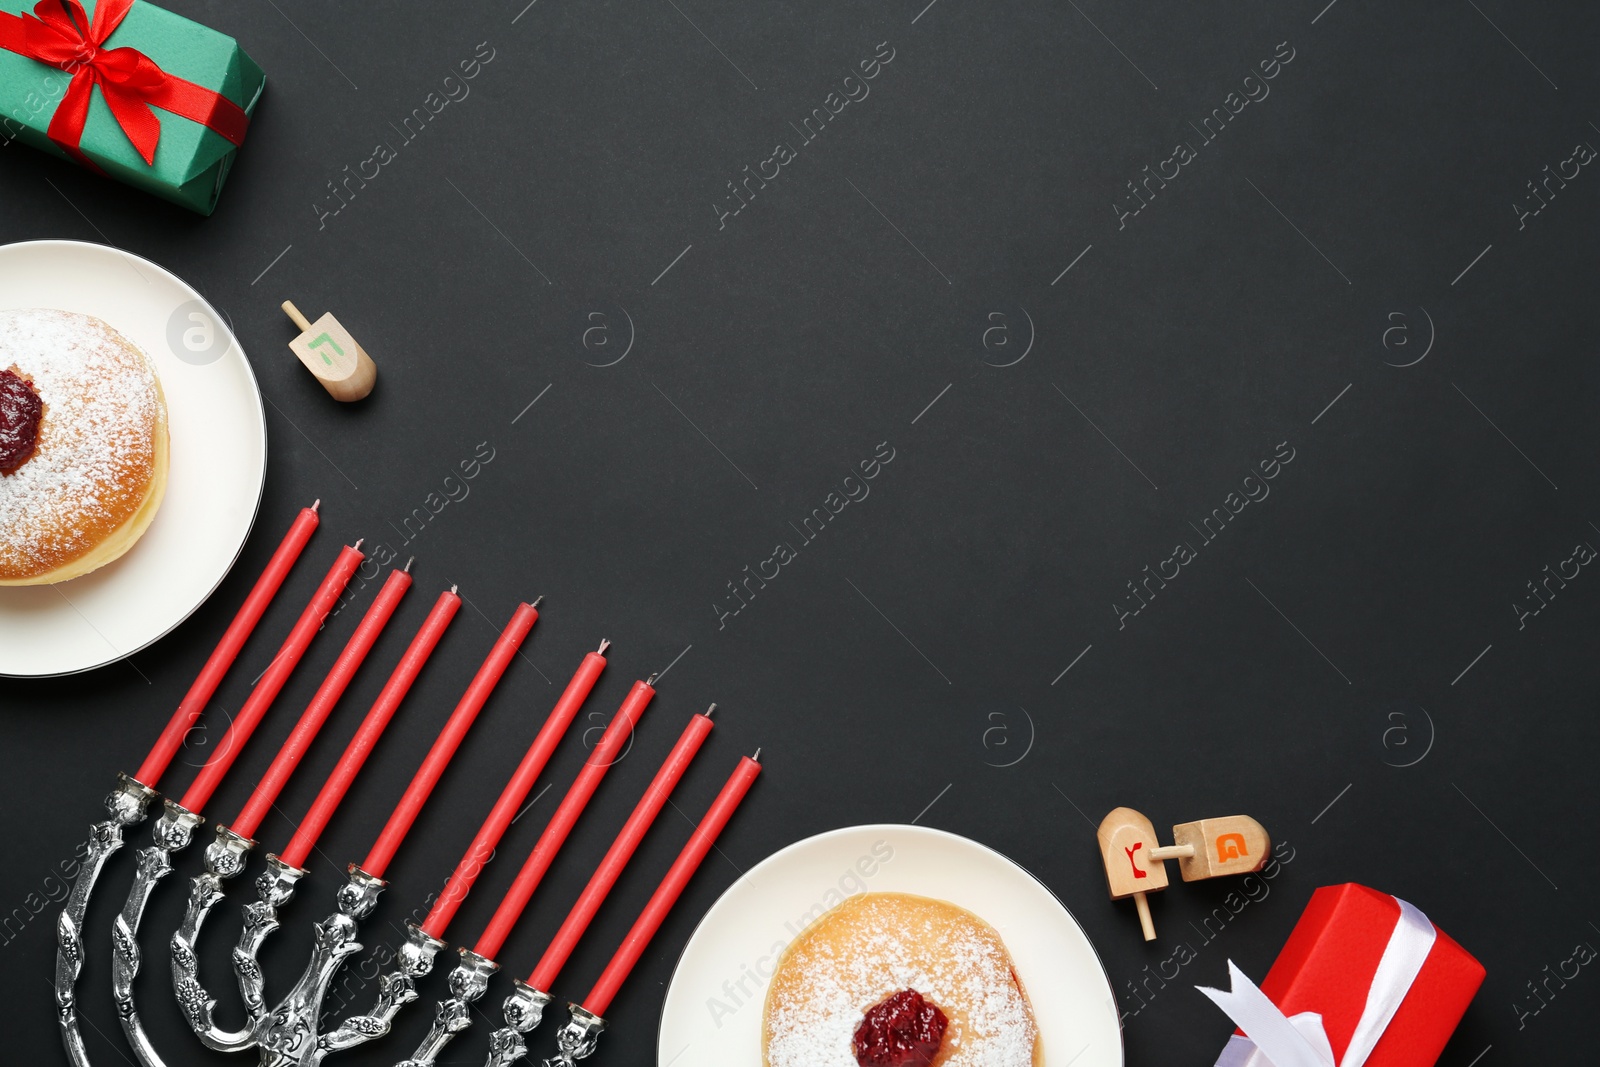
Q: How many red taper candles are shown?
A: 9